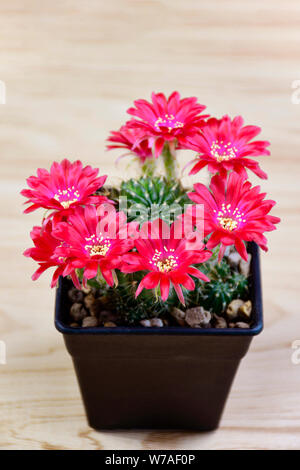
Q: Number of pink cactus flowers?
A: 8